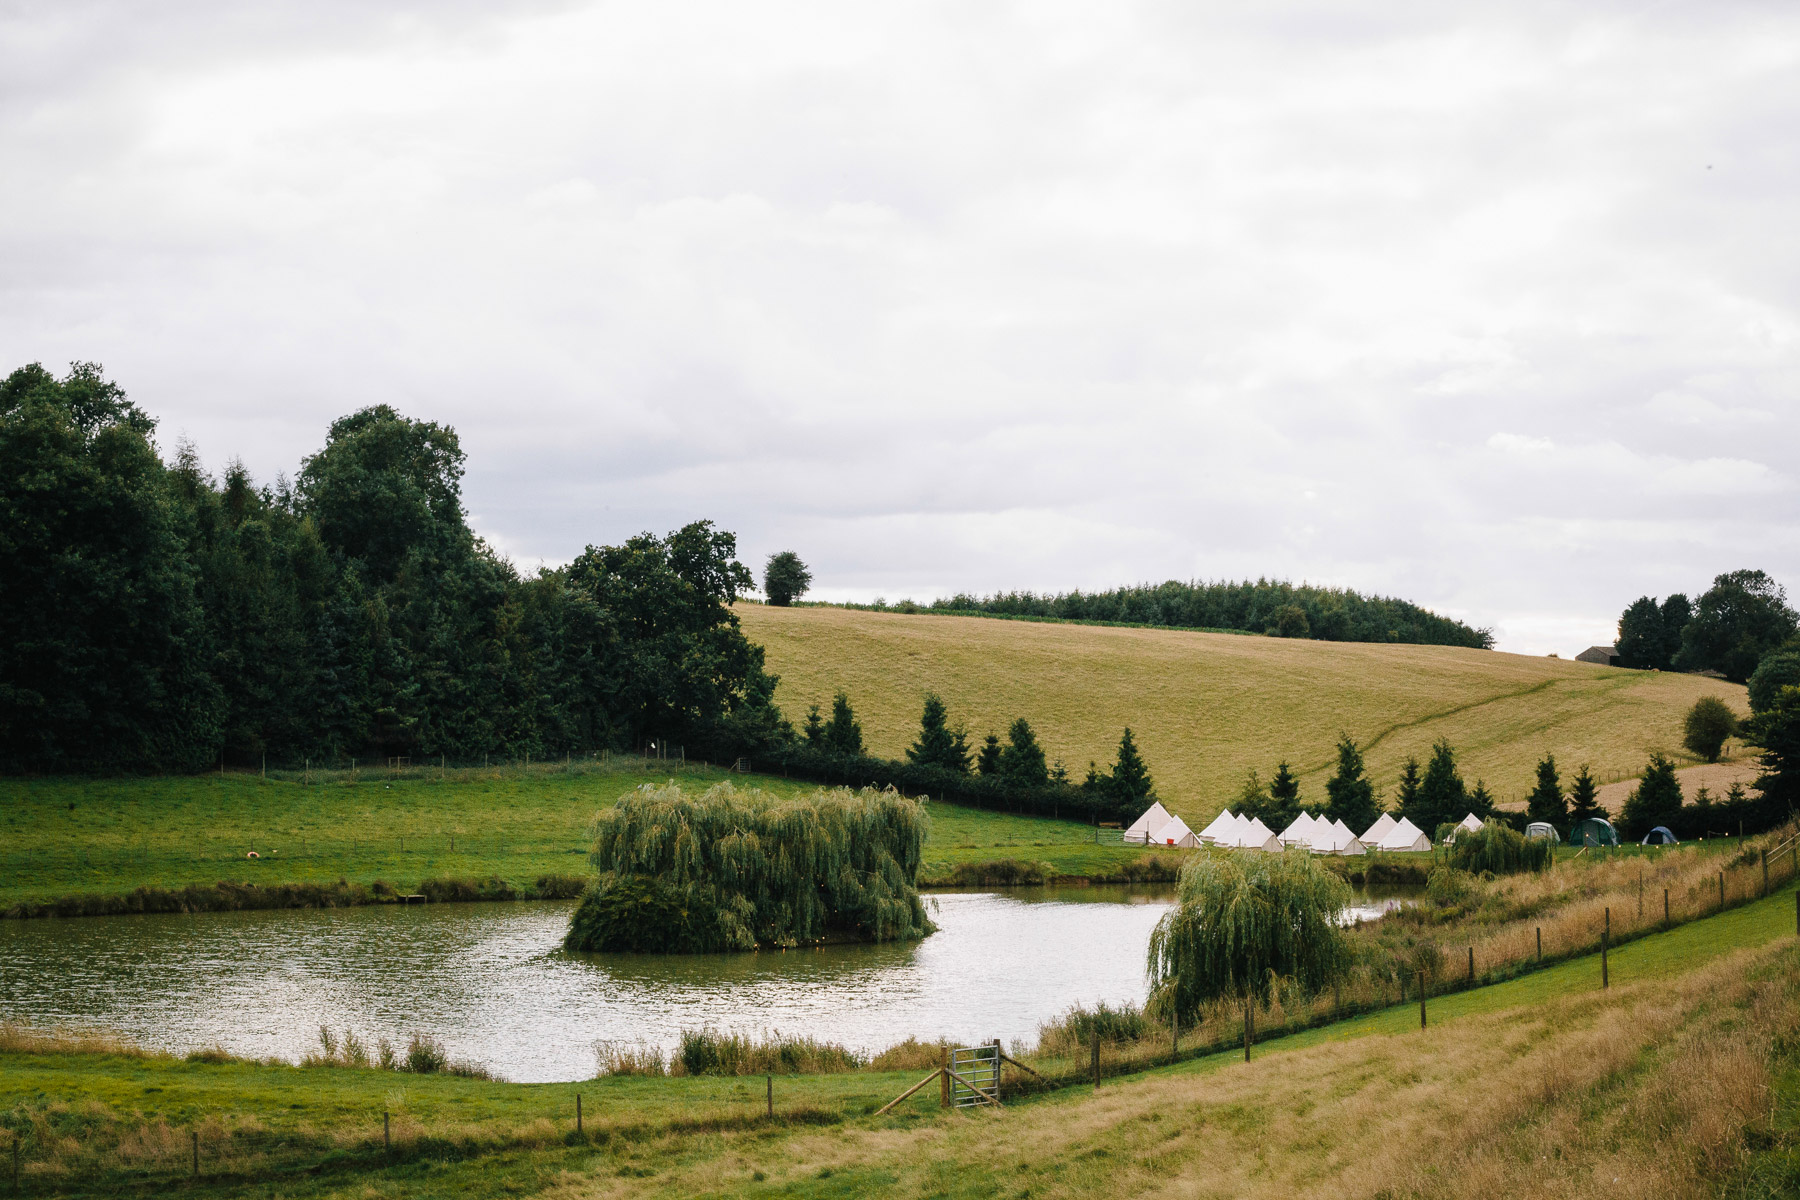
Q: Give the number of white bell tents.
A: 11